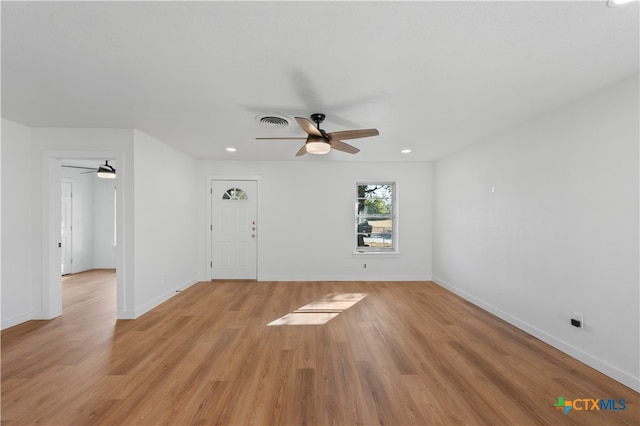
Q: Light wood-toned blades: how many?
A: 5